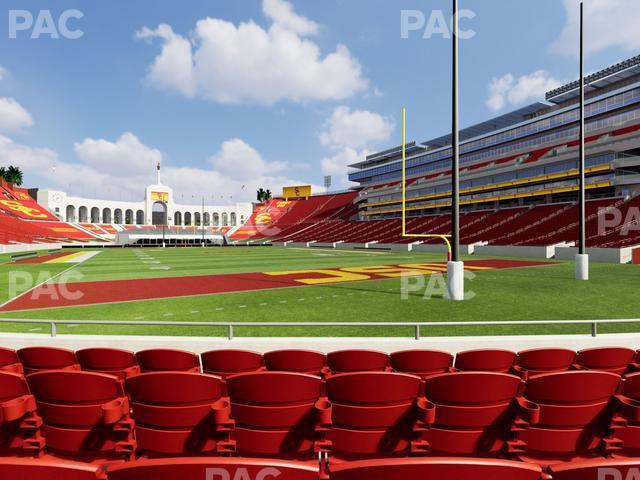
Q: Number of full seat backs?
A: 6